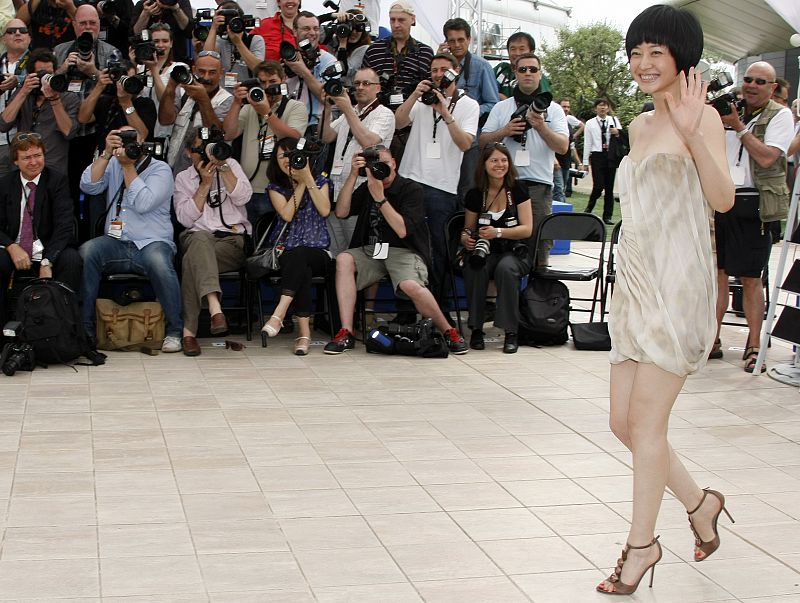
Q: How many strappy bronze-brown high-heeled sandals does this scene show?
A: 2